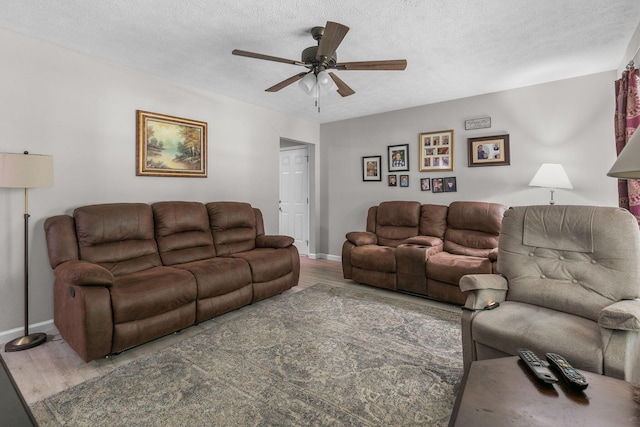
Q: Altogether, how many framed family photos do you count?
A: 9